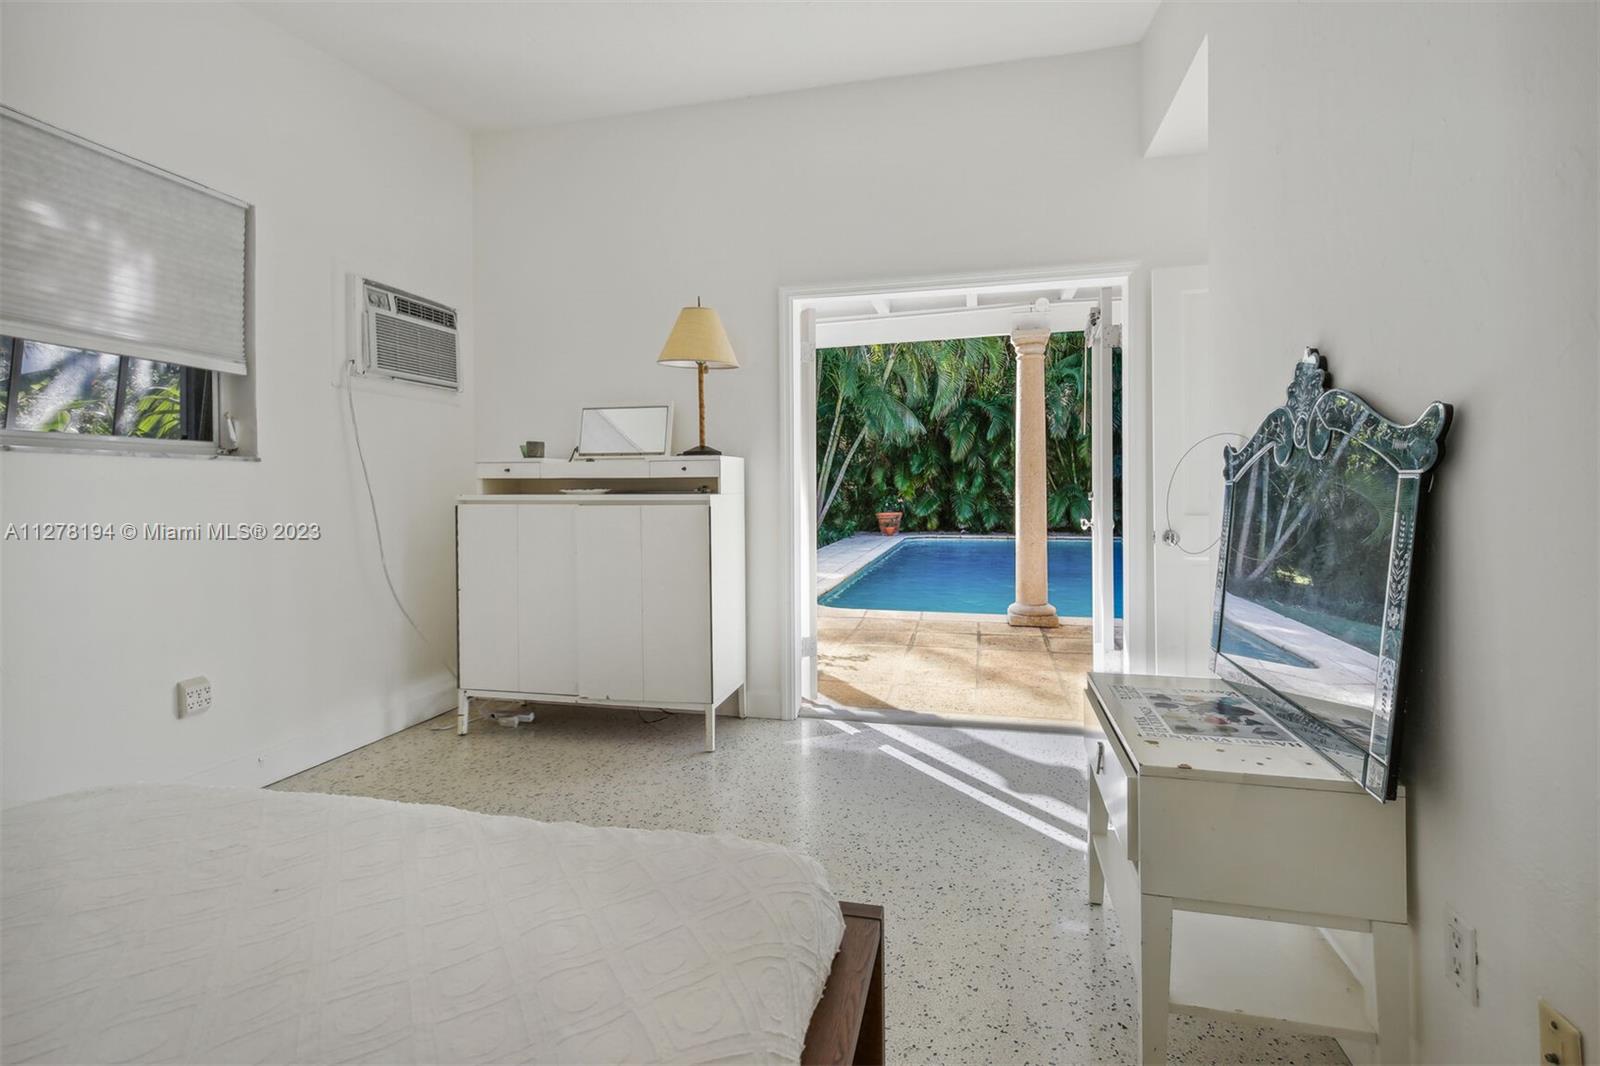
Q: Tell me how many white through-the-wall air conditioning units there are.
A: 1